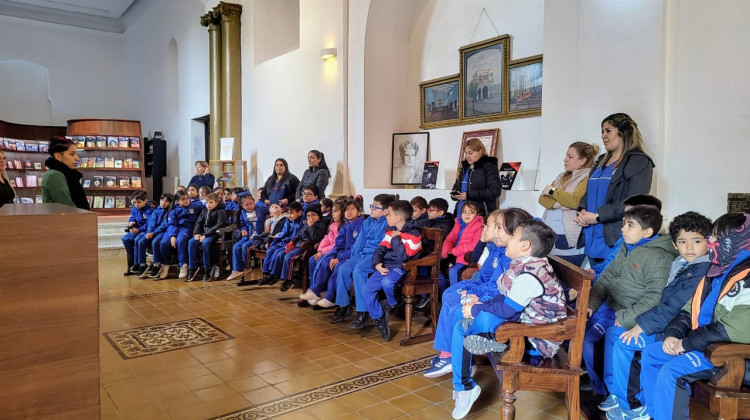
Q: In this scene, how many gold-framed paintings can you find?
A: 3